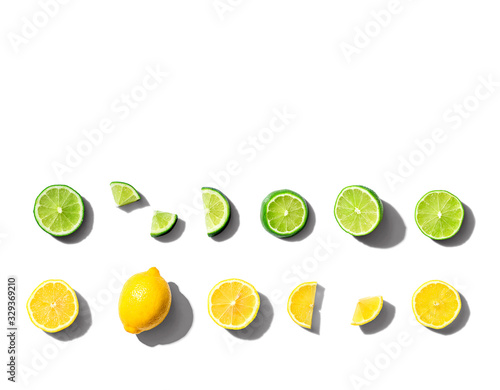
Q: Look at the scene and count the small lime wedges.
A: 2